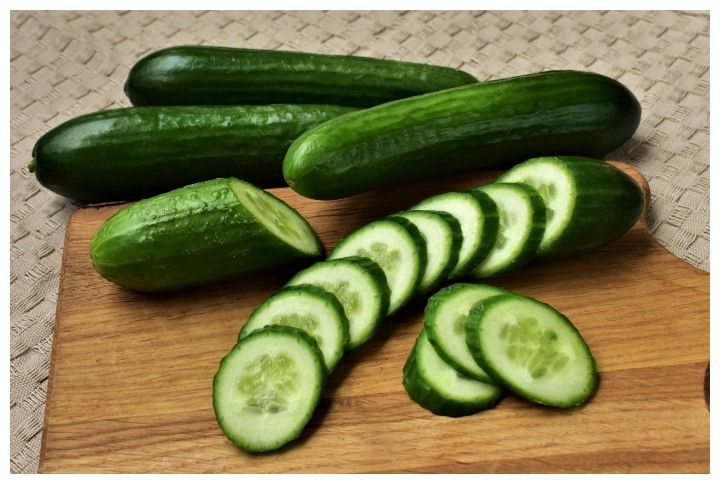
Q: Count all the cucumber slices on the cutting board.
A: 10